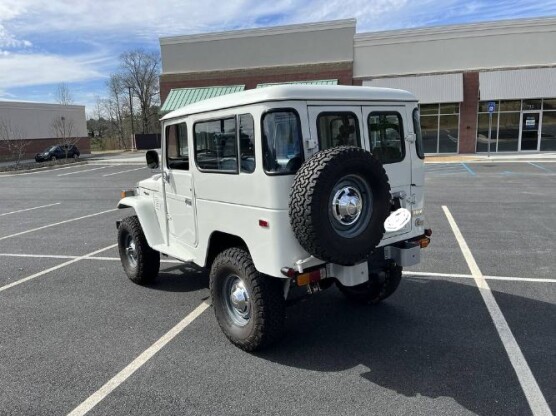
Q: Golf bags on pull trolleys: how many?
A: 0